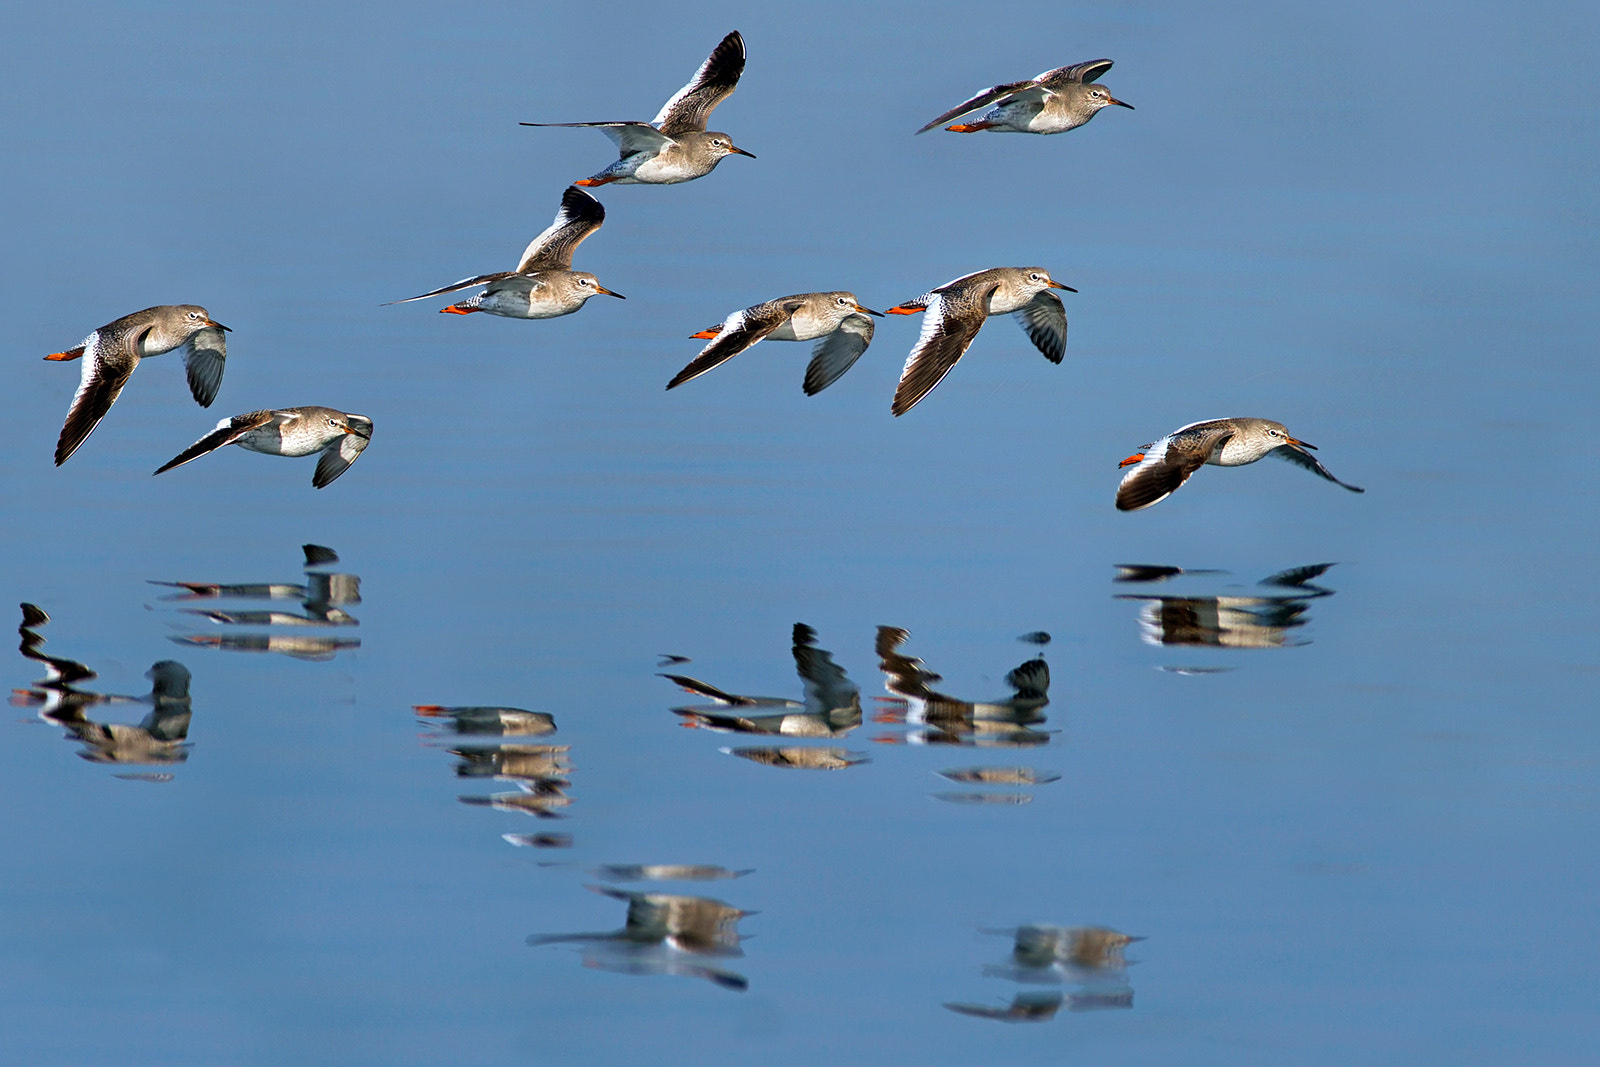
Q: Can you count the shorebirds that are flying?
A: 8